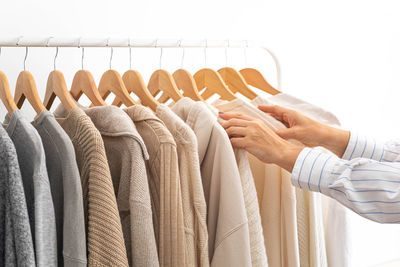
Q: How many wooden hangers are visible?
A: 11